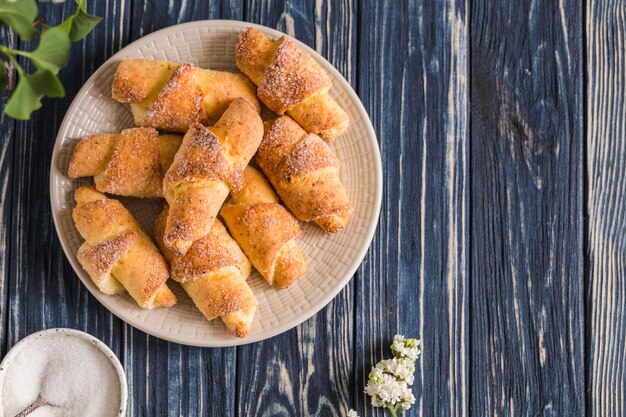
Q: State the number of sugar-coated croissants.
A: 8